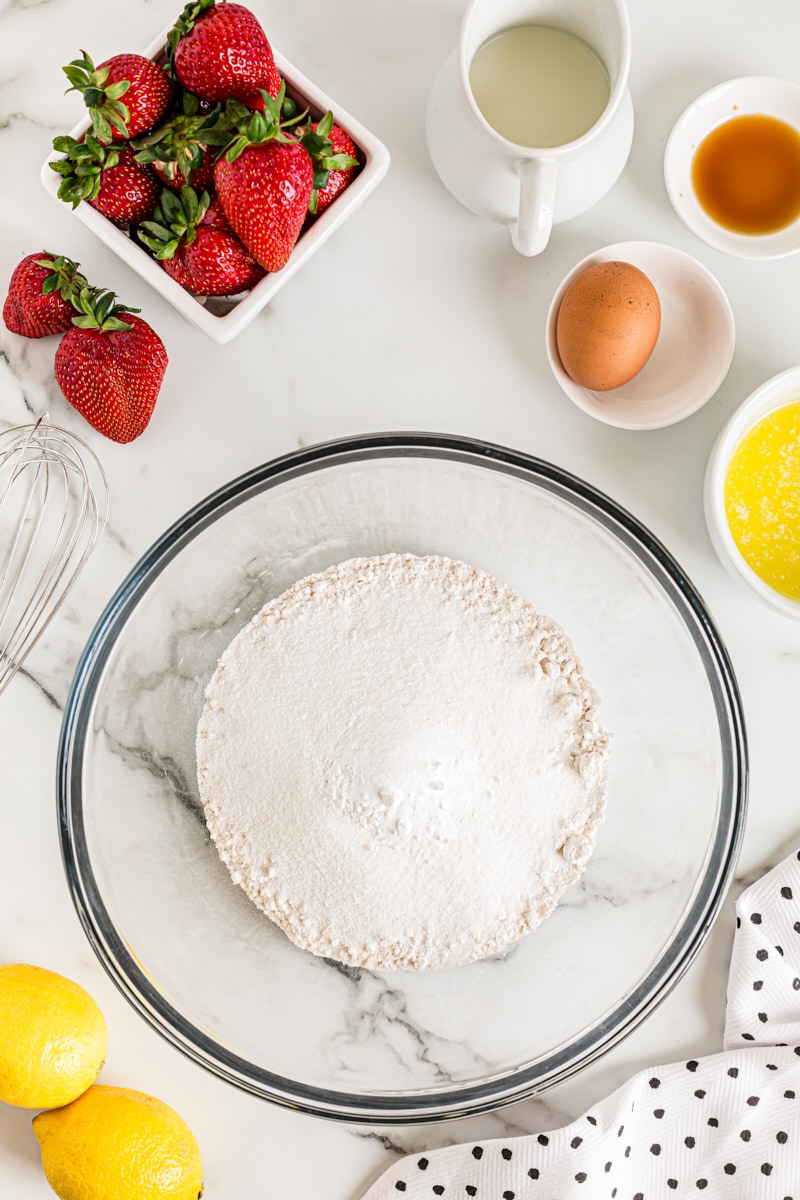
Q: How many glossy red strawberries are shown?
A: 9